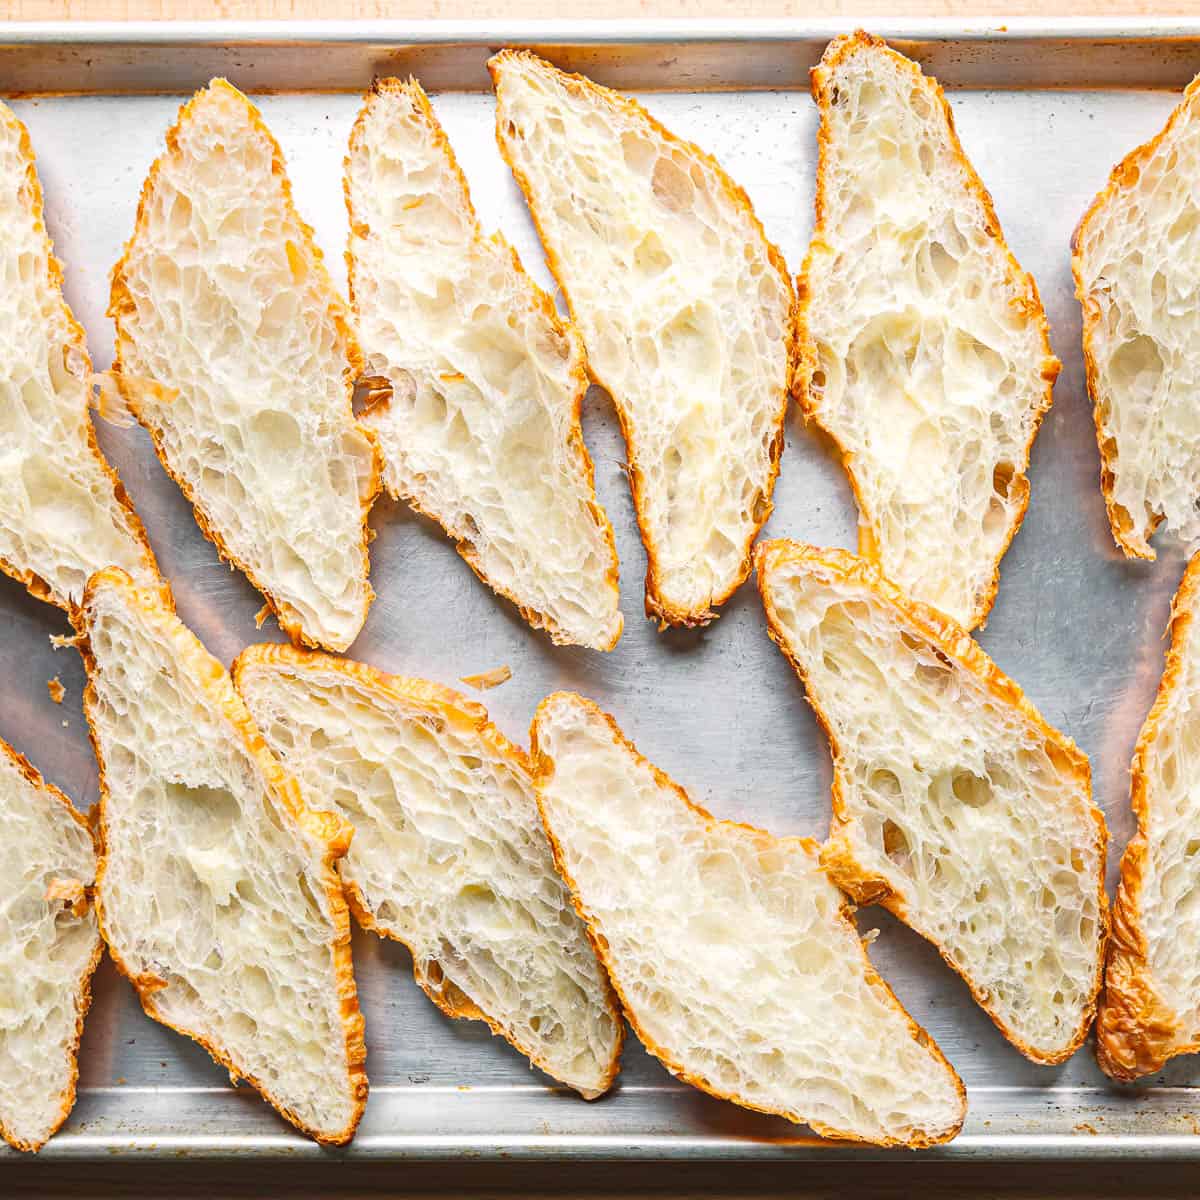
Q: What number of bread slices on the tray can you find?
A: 12